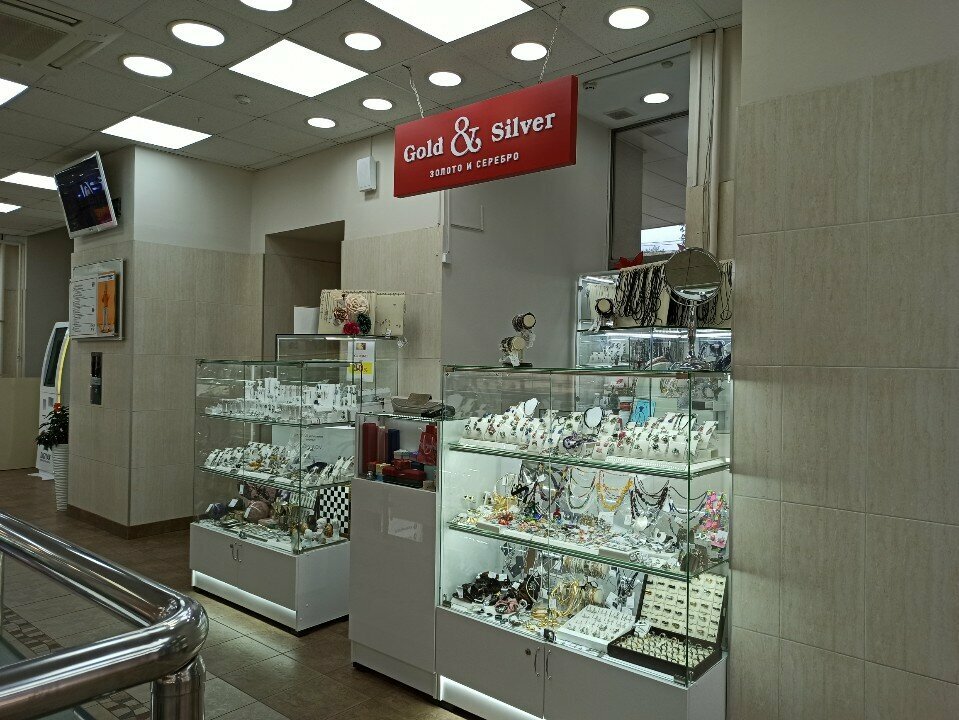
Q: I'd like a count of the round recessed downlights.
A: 10